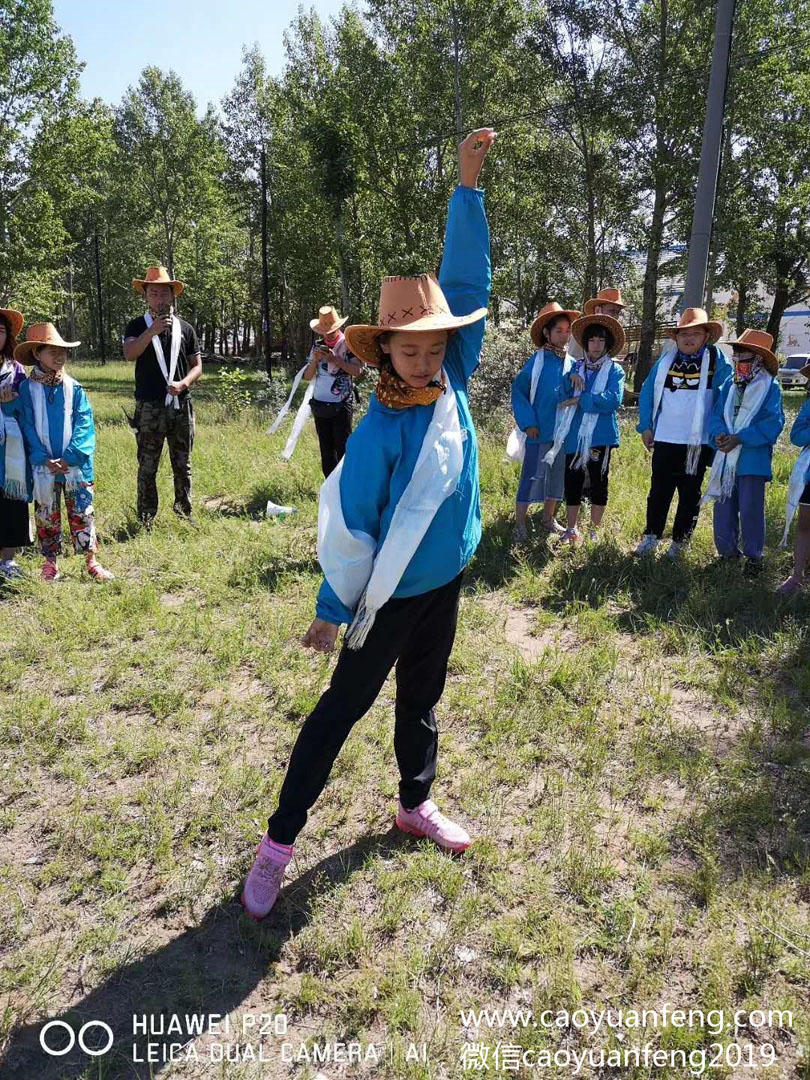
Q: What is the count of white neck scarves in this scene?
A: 10